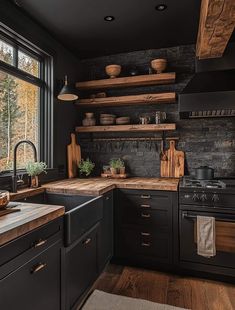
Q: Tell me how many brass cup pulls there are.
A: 8